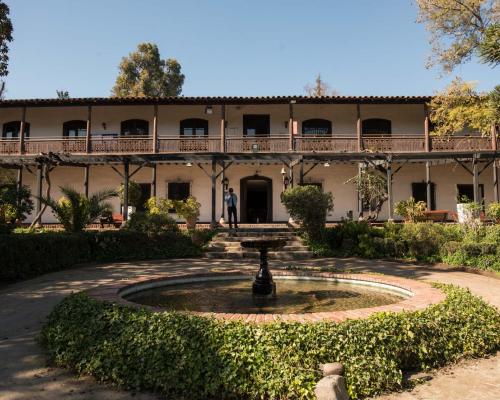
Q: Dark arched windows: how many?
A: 6